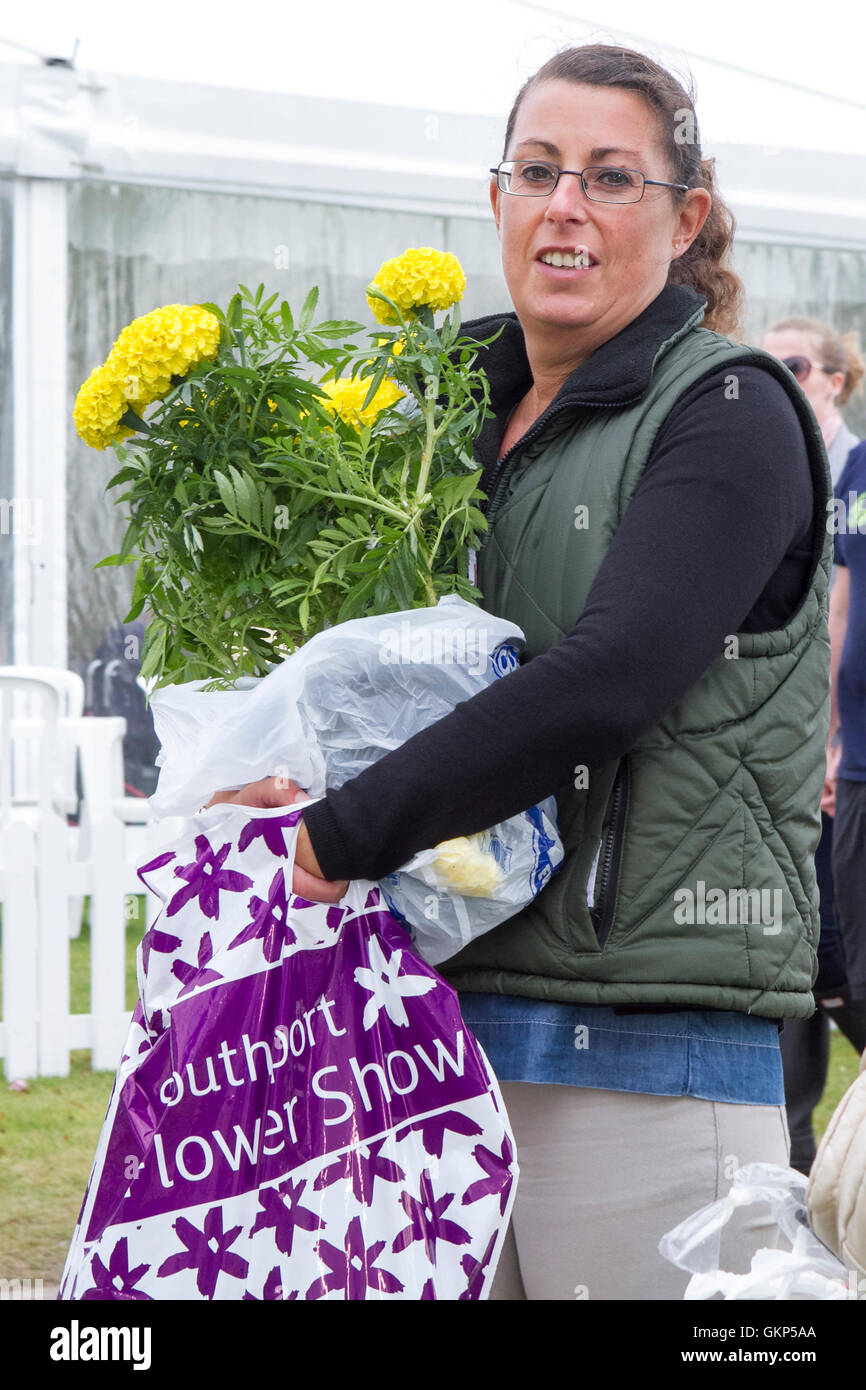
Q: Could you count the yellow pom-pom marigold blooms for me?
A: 4